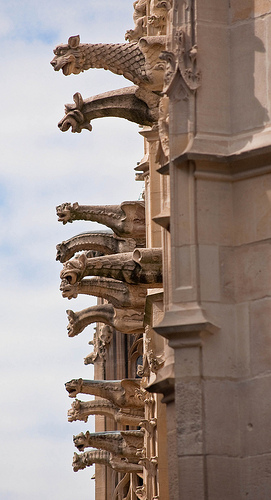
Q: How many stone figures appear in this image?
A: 11